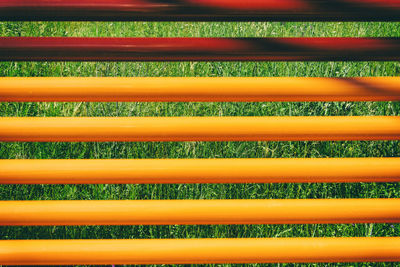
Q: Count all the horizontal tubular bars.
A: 7